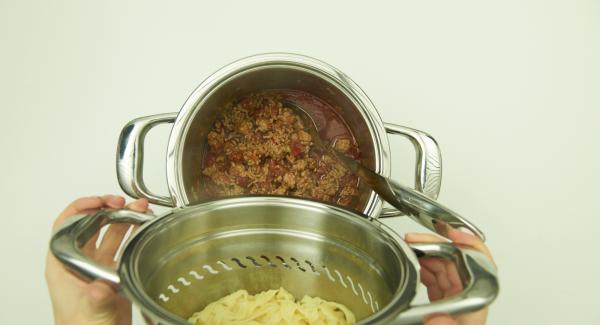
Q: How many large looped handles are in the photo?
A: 4